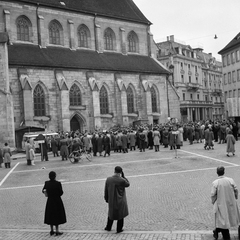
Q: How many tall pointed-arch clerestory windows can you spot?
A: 5